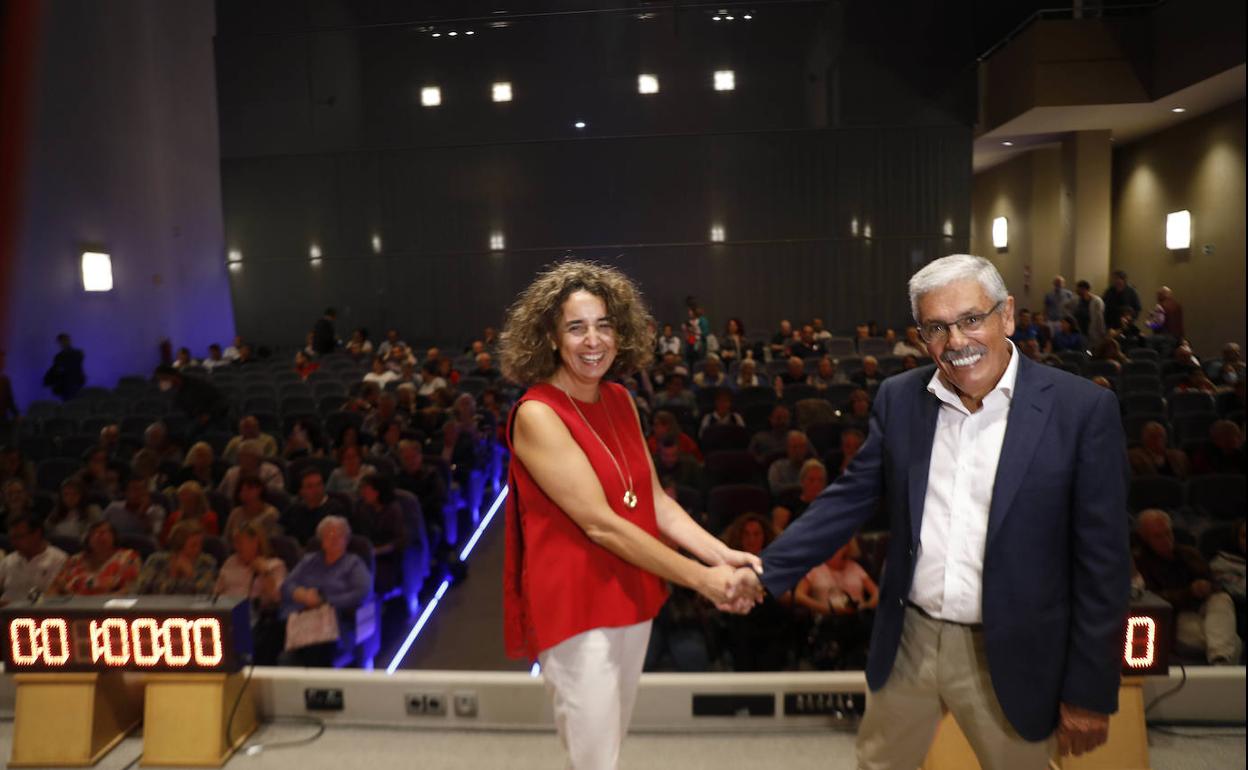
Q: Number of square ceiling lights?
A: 4